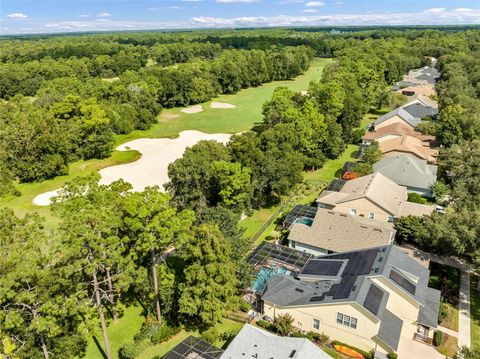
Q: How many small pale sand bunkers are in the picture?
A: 2